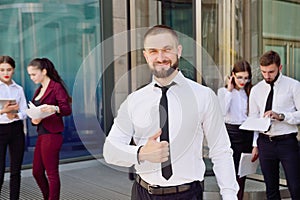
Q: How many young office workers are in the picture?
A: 5